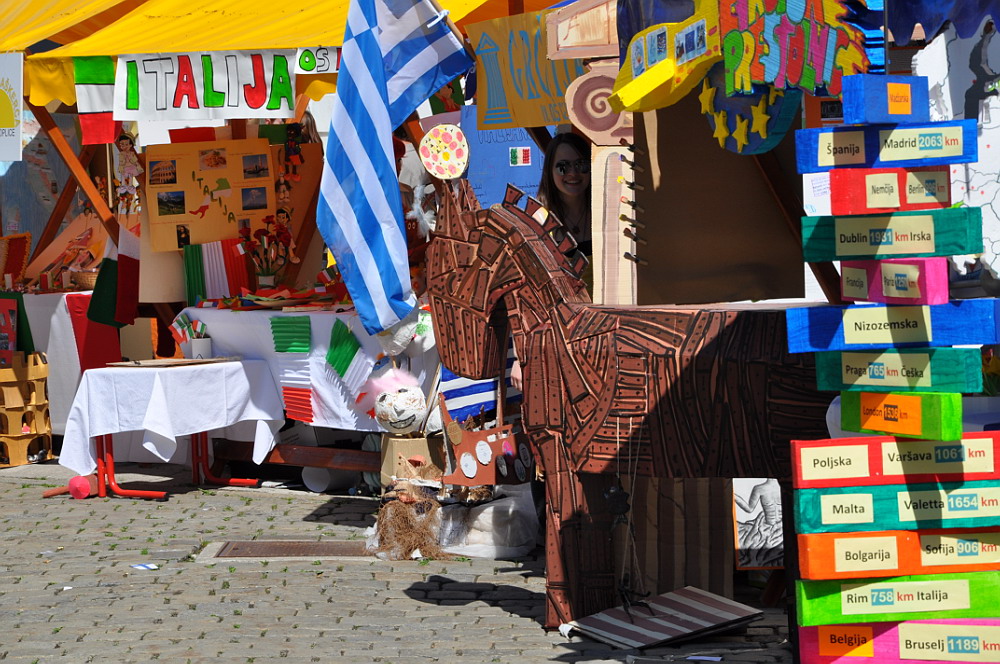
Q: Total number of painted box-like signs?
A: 13